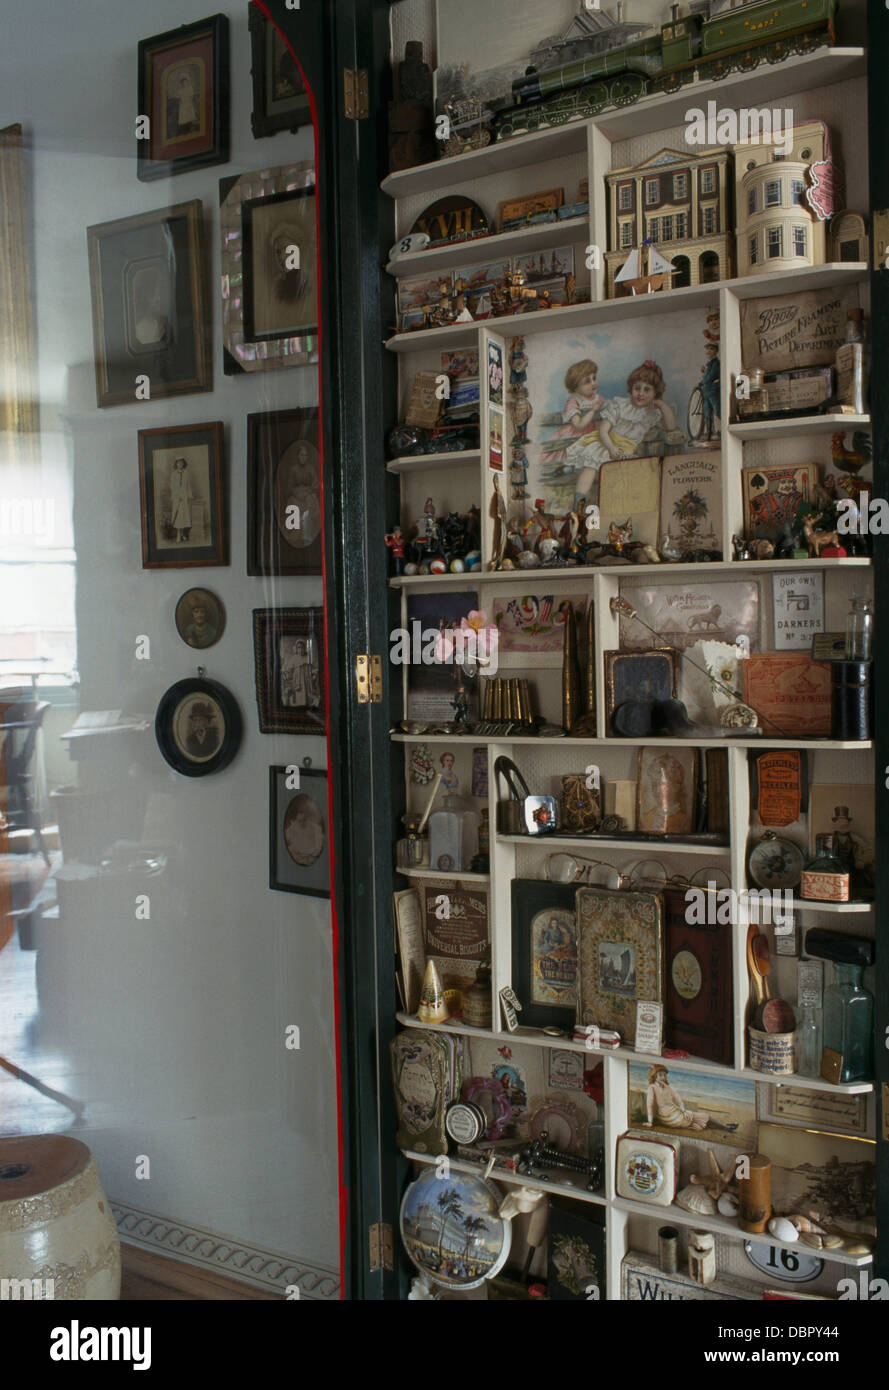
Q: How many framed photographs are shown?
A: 10